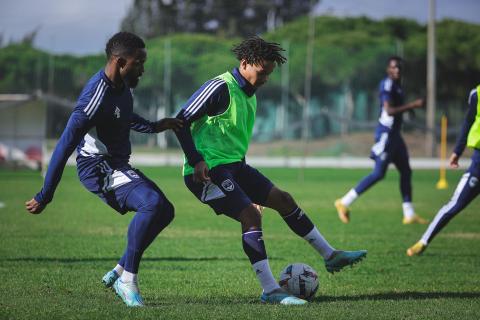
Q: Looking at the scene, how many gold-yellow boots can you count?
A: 3